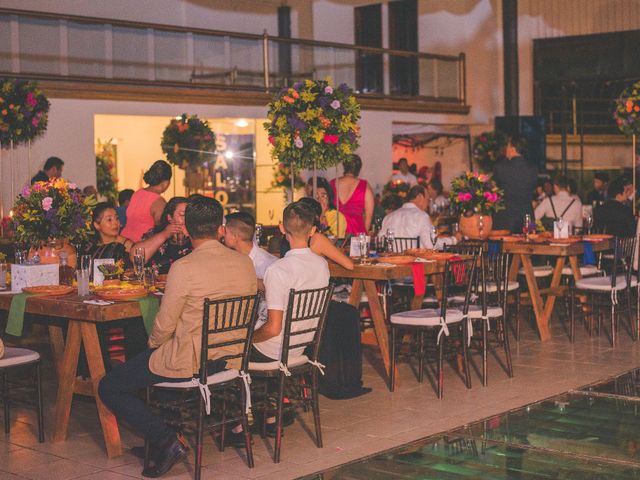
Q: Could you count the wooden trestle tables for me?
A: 3